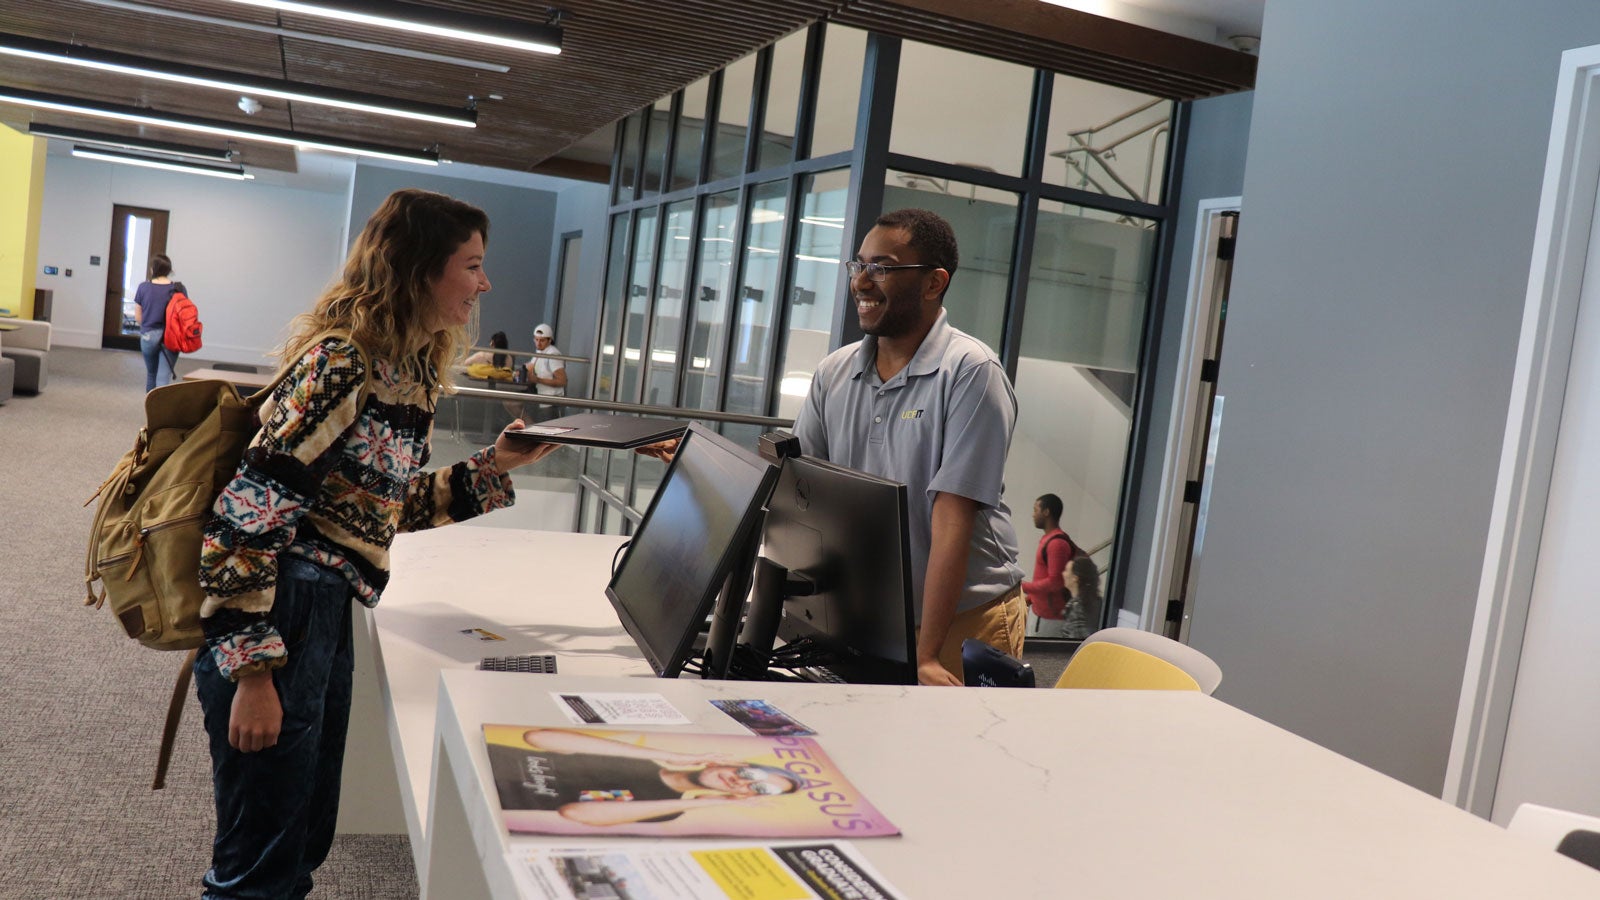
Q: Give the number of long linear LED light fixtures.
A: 5